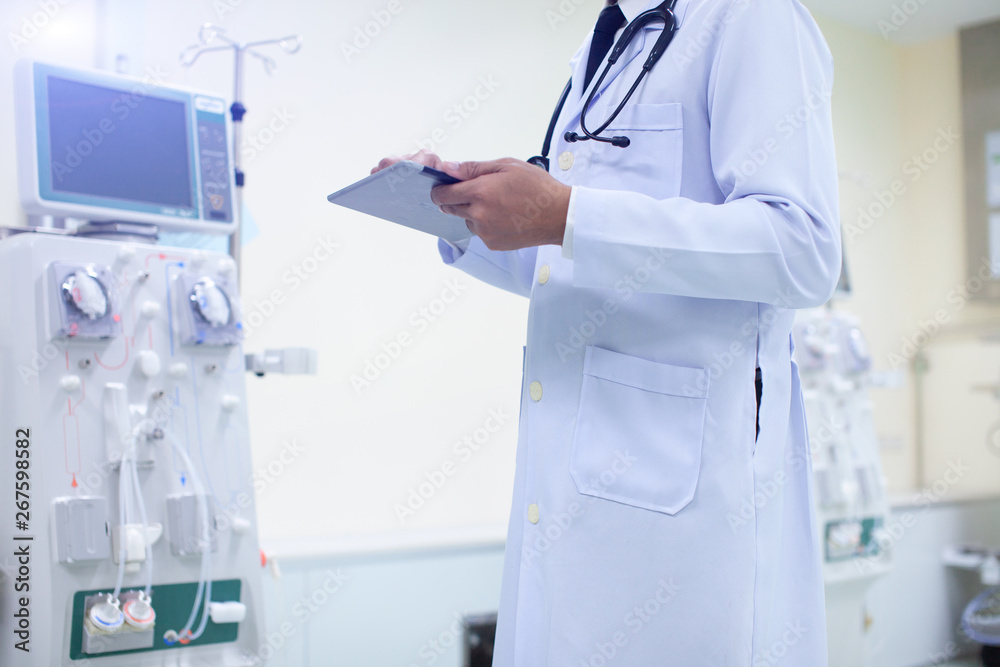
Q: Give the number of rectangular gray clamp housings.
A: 2